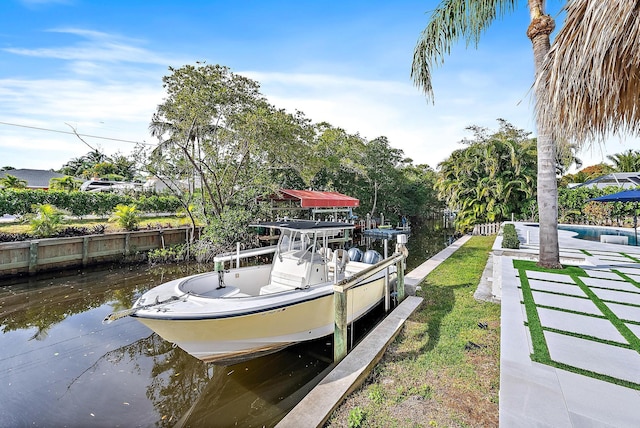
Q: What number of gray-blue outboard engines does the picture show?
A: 2